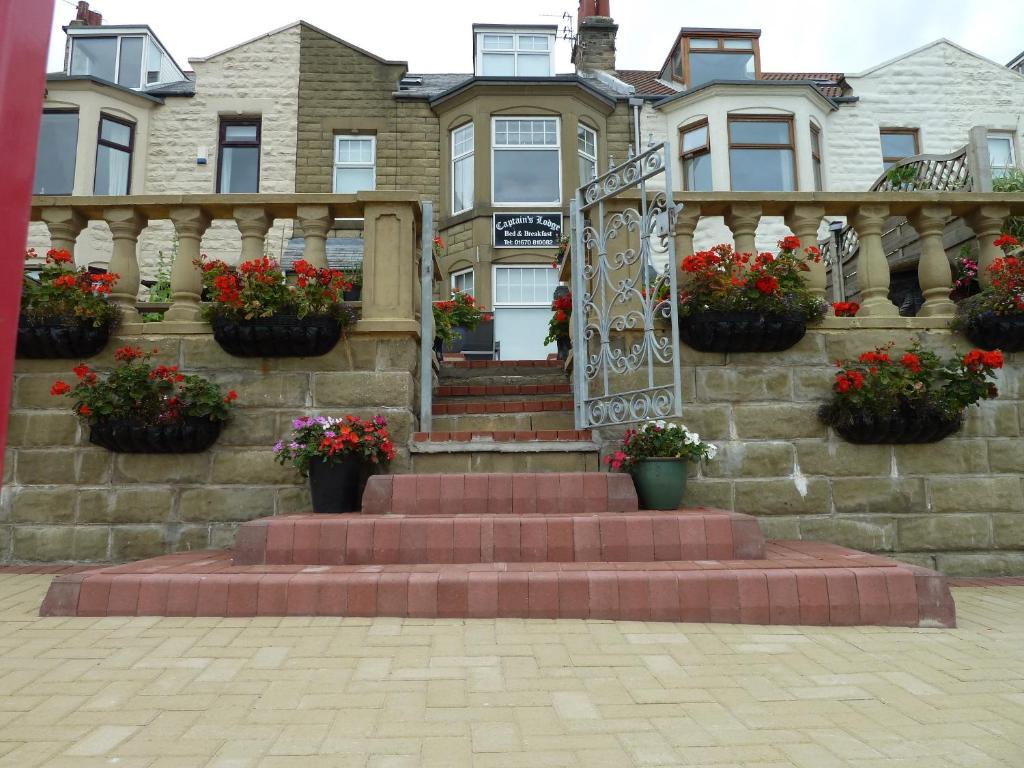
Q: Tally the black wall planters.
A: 6